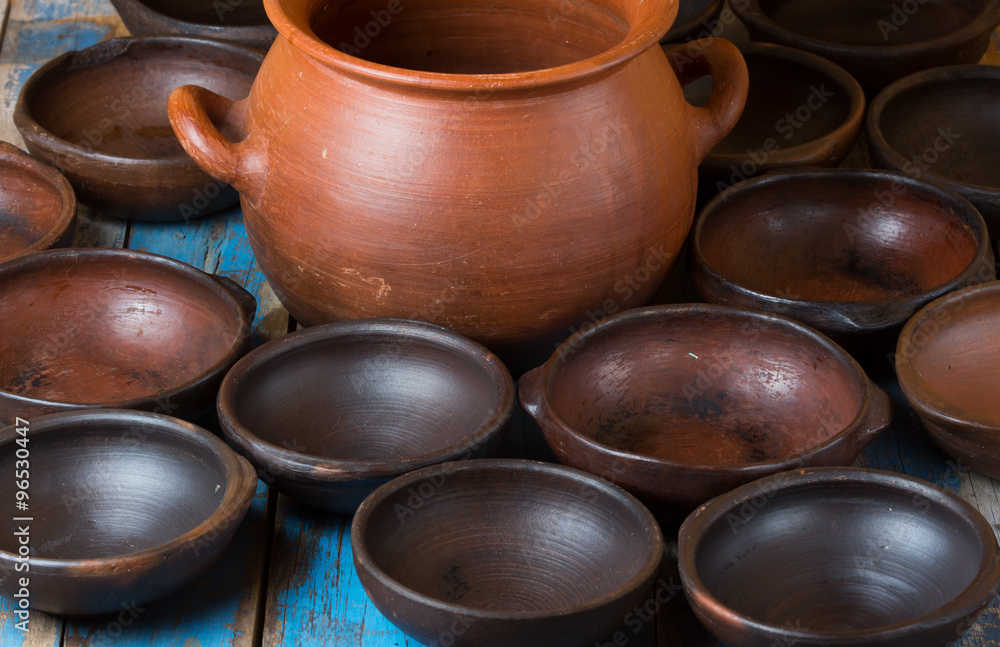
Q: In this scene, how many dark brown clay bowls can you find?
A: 15